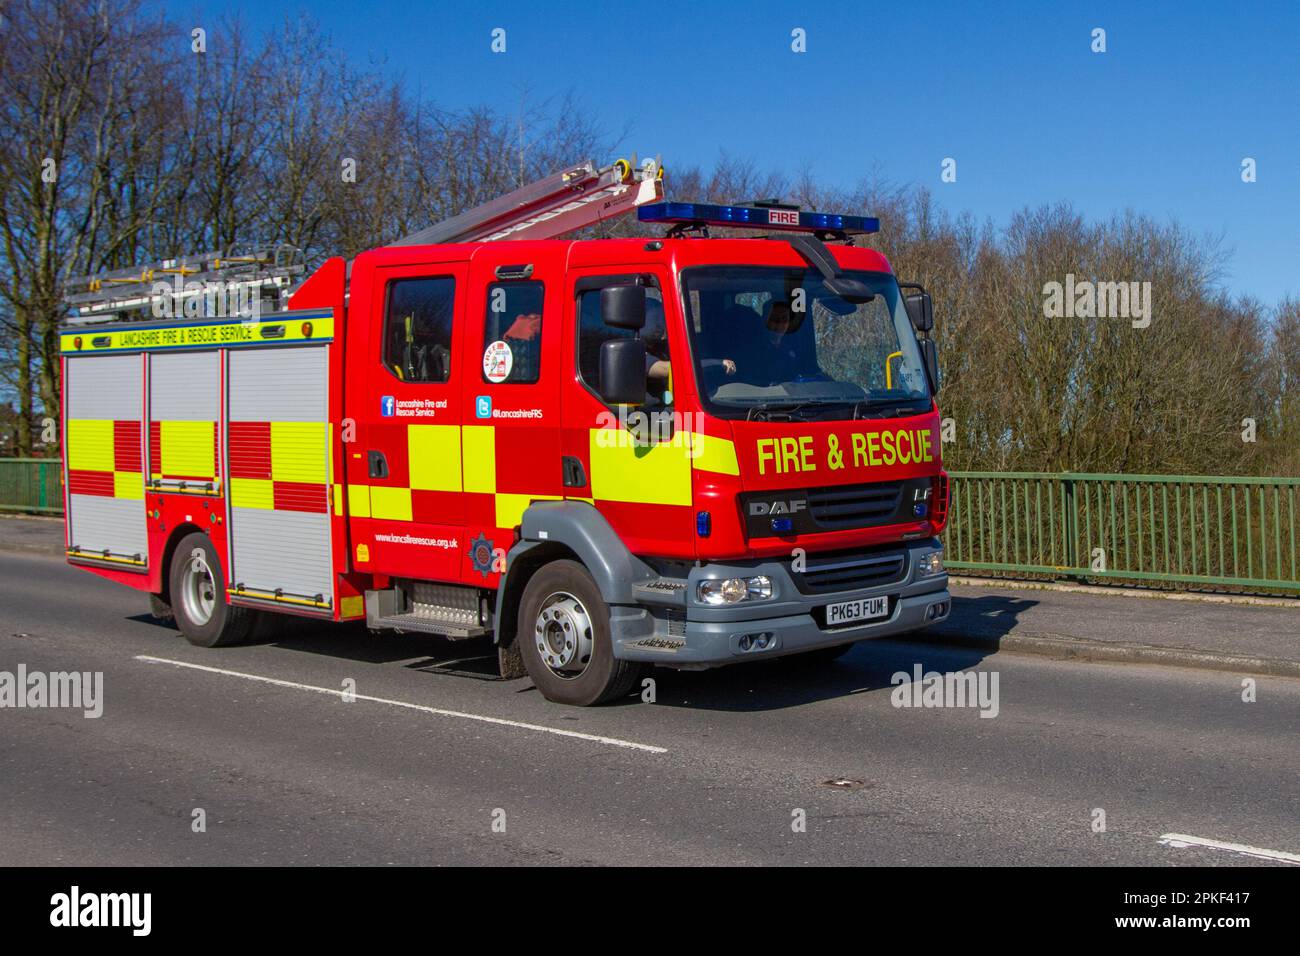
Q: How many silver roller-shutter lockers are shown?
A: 3